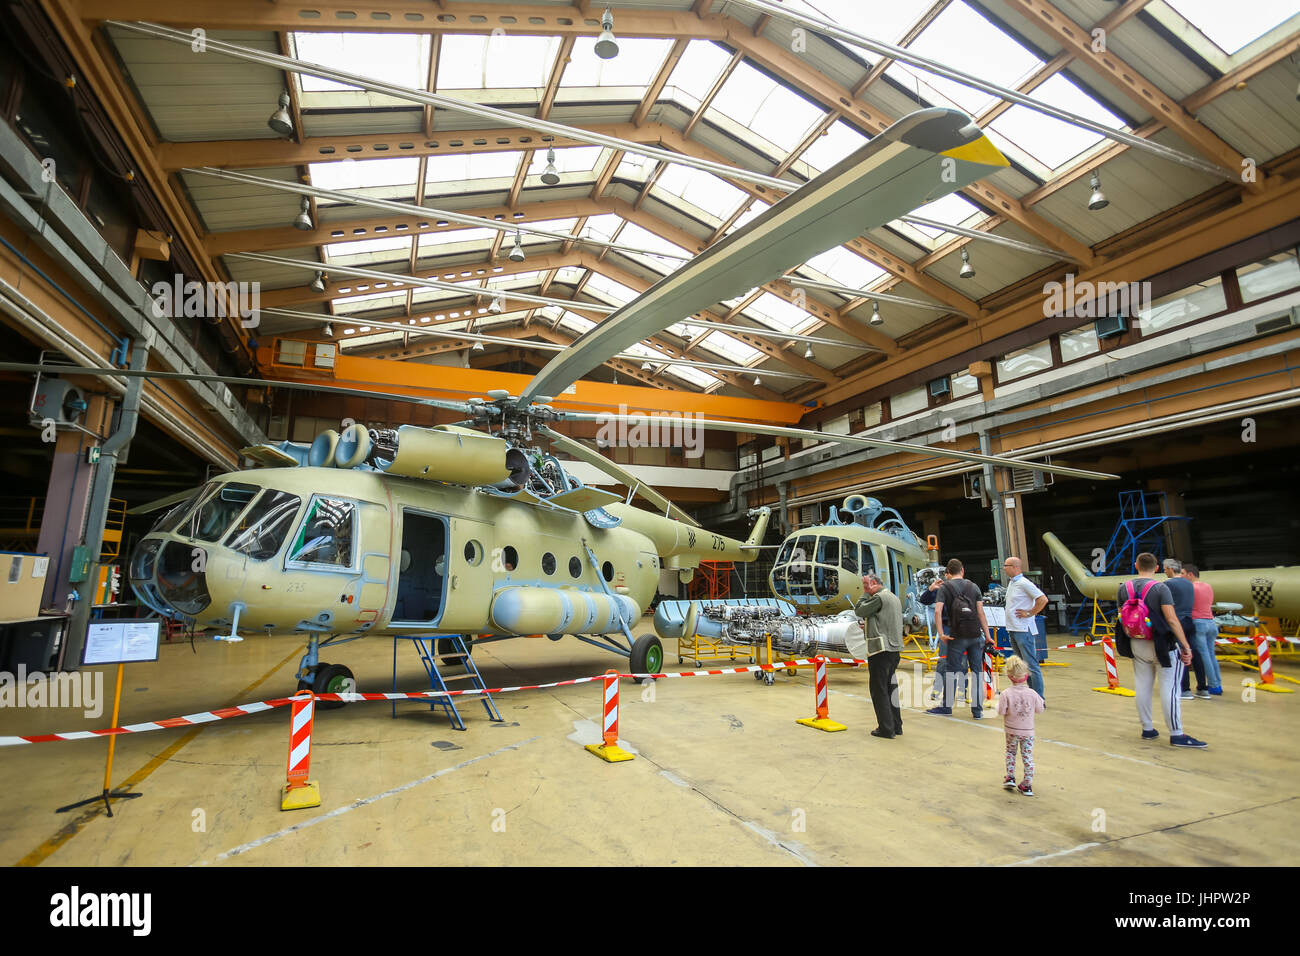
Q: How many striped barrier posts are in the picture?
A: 6